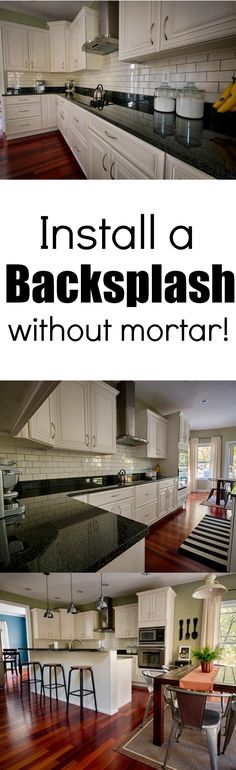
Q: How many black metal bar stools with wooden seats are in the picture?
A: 3